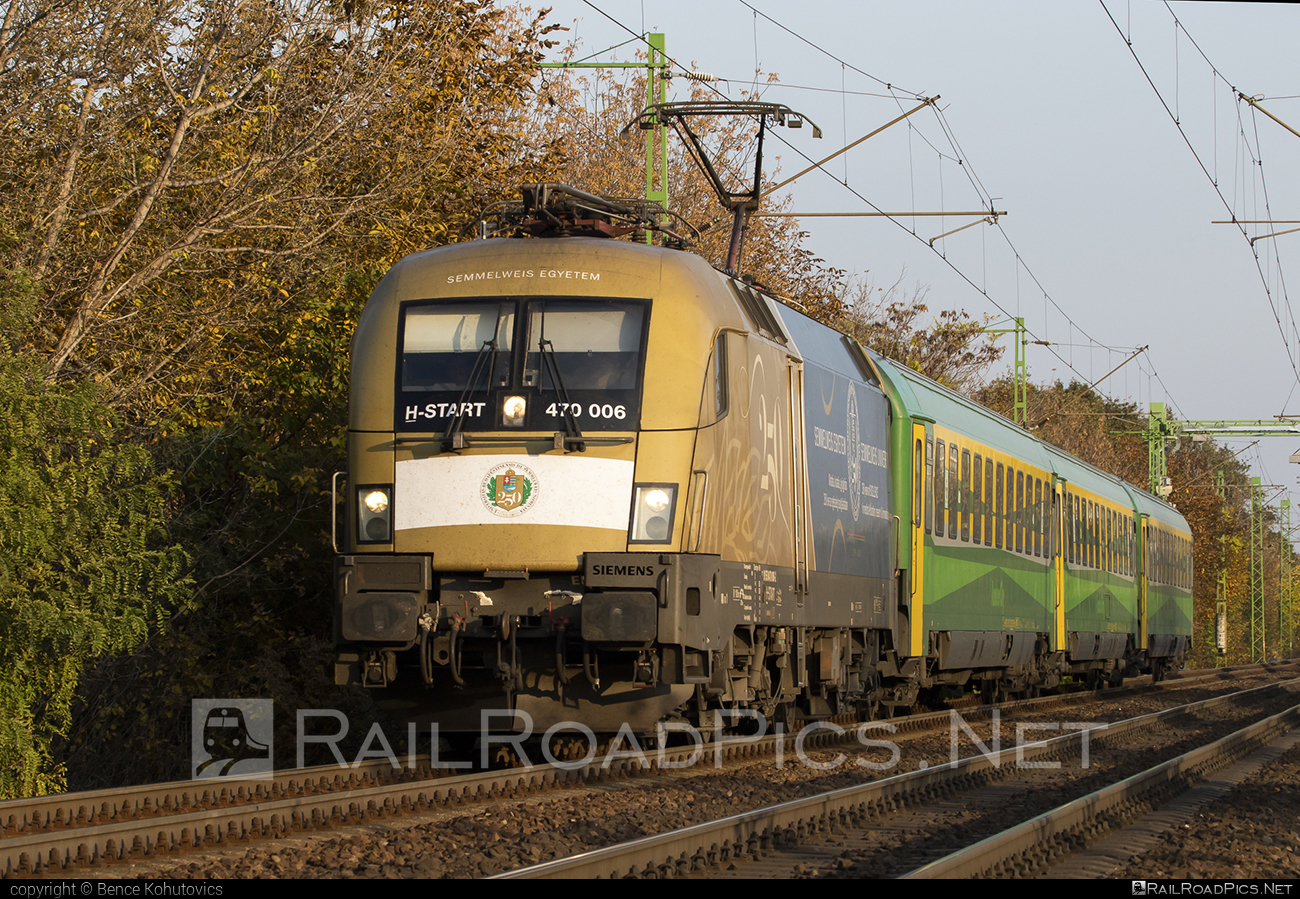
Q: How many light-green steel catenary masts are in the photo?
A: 6